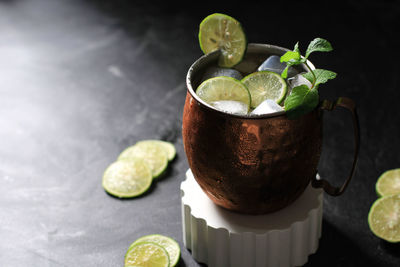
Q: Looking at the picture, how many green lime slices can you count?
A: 10